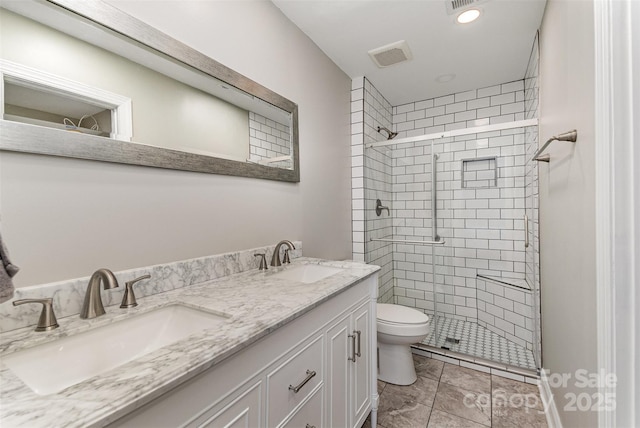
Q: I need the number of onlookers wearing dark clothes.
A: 0